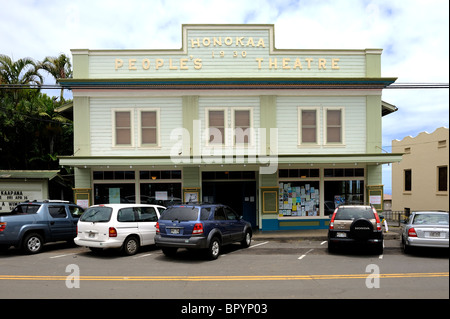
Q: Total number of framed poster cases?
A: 4